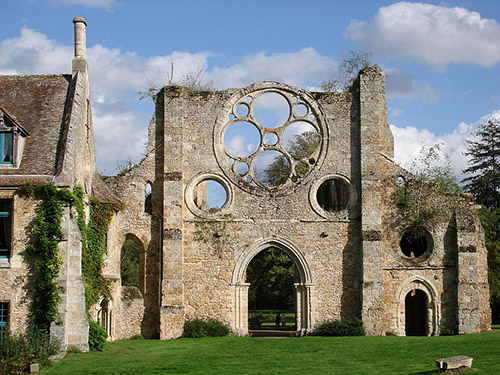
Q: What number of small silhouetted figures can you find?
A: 2